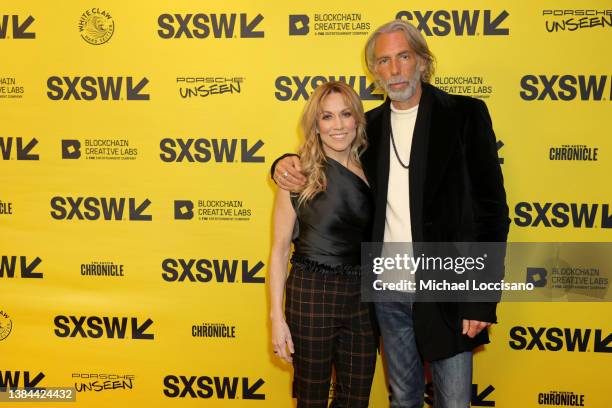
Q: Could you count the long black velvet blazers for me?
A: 1